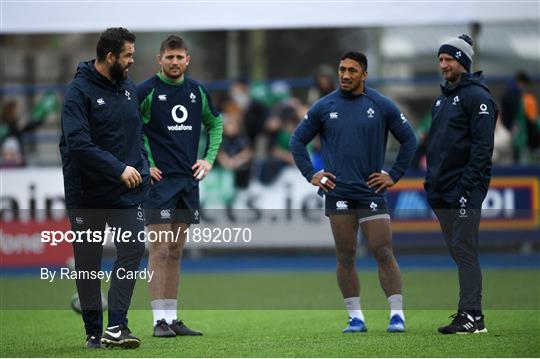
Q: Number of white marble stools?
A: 0